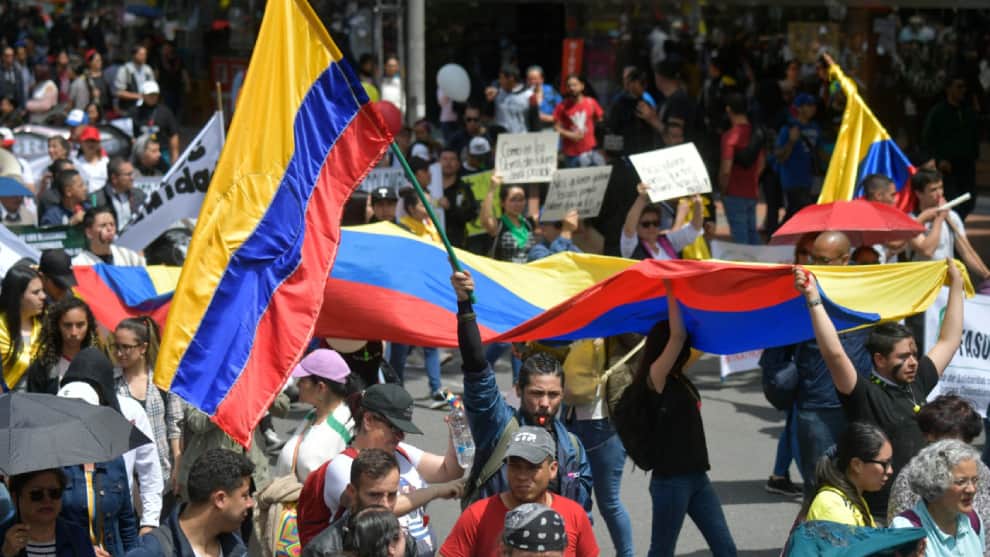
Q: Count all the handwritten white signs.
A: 3